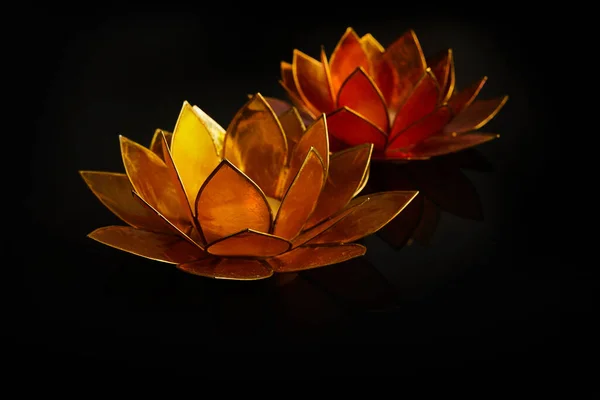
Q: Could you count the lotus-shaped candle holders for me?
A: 2